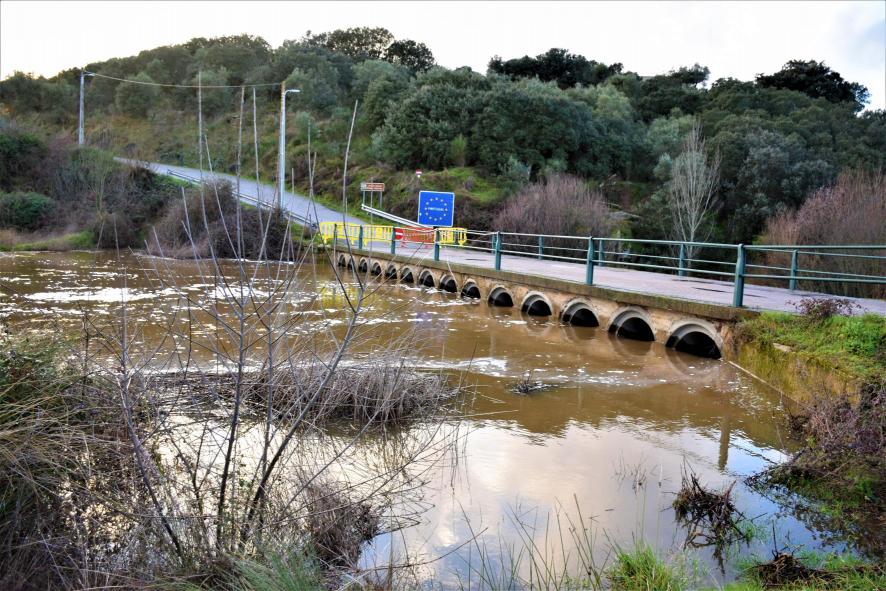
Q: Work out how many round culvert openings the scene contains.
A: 14